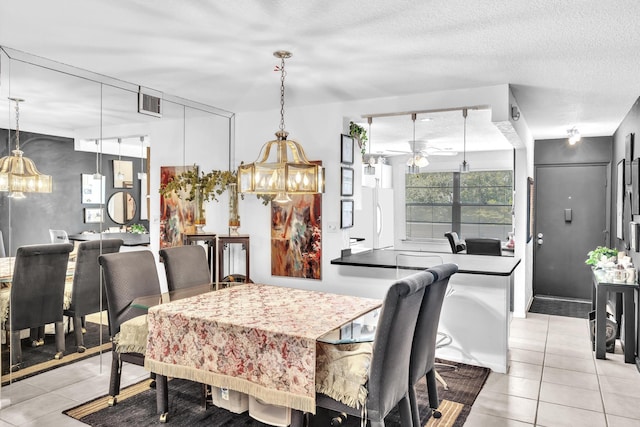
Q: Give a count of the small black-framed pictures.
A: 3